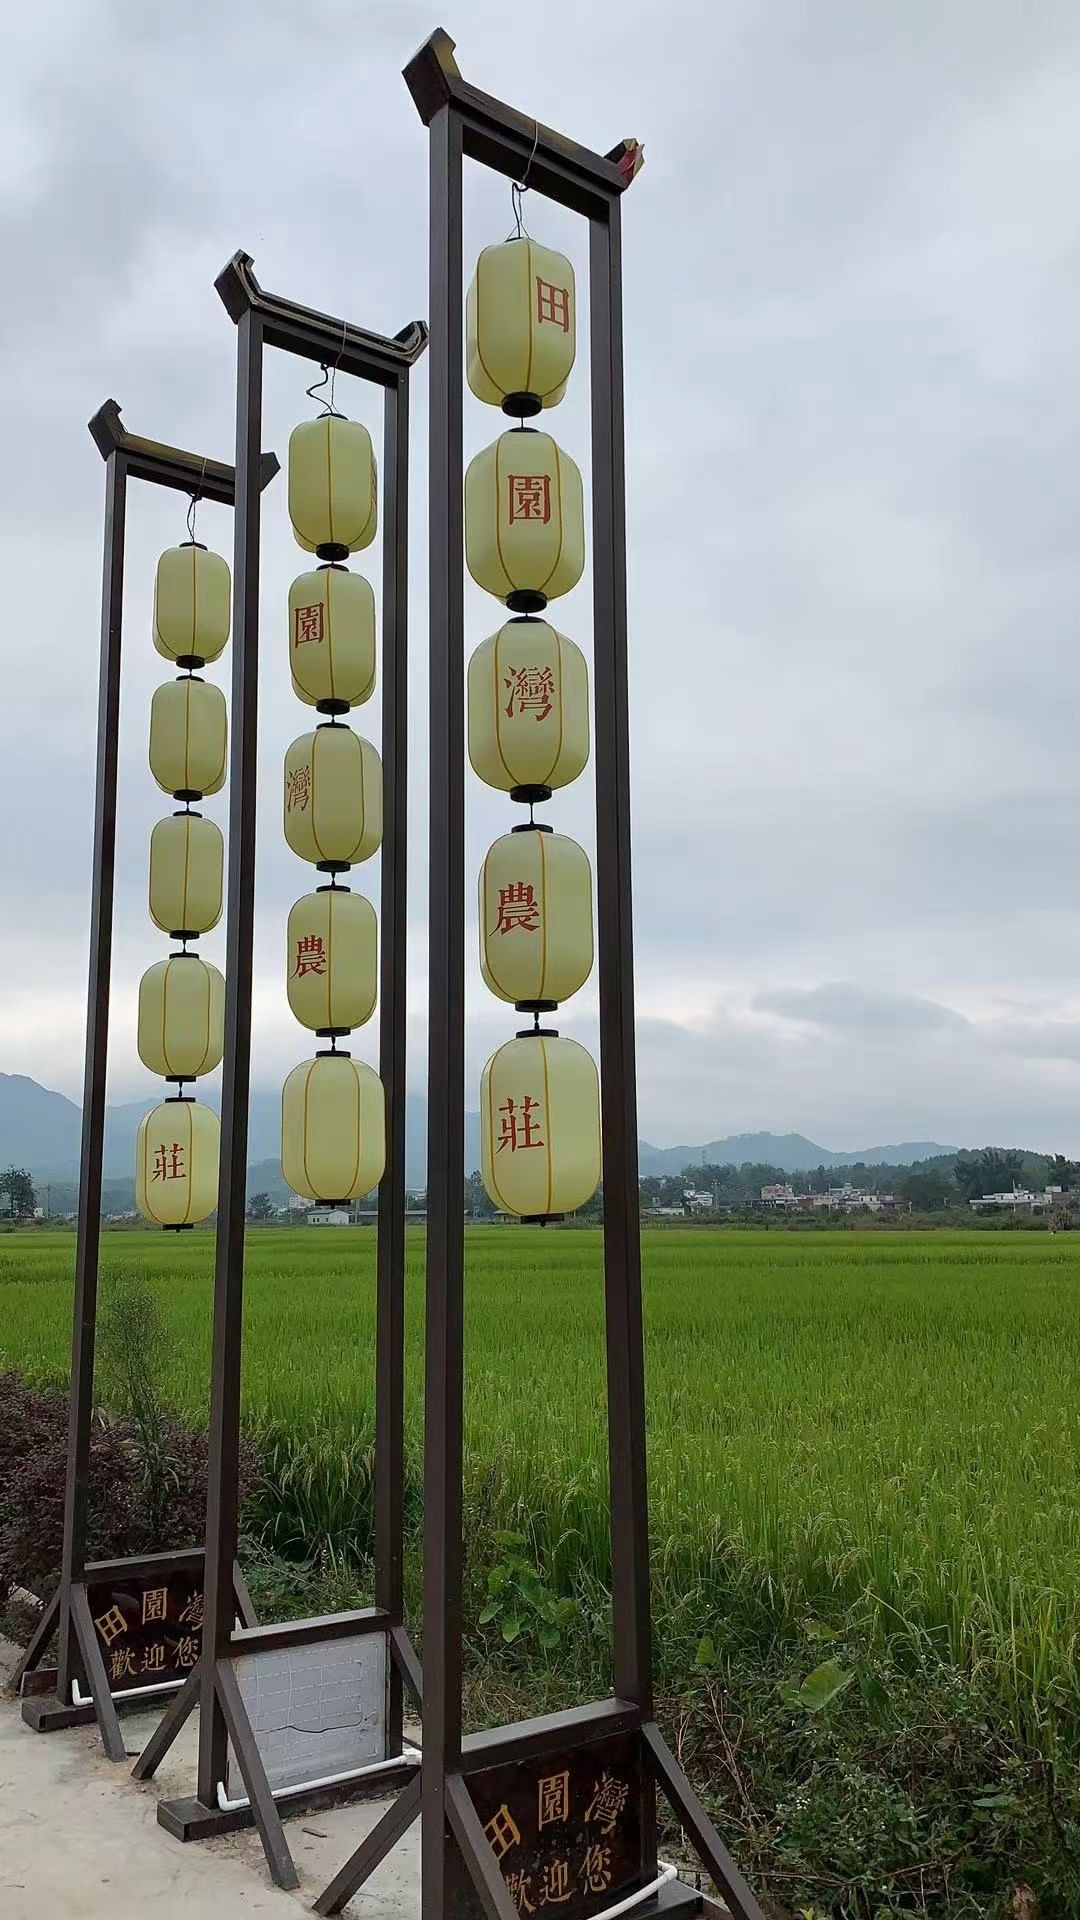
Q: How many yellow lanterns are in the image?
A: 15